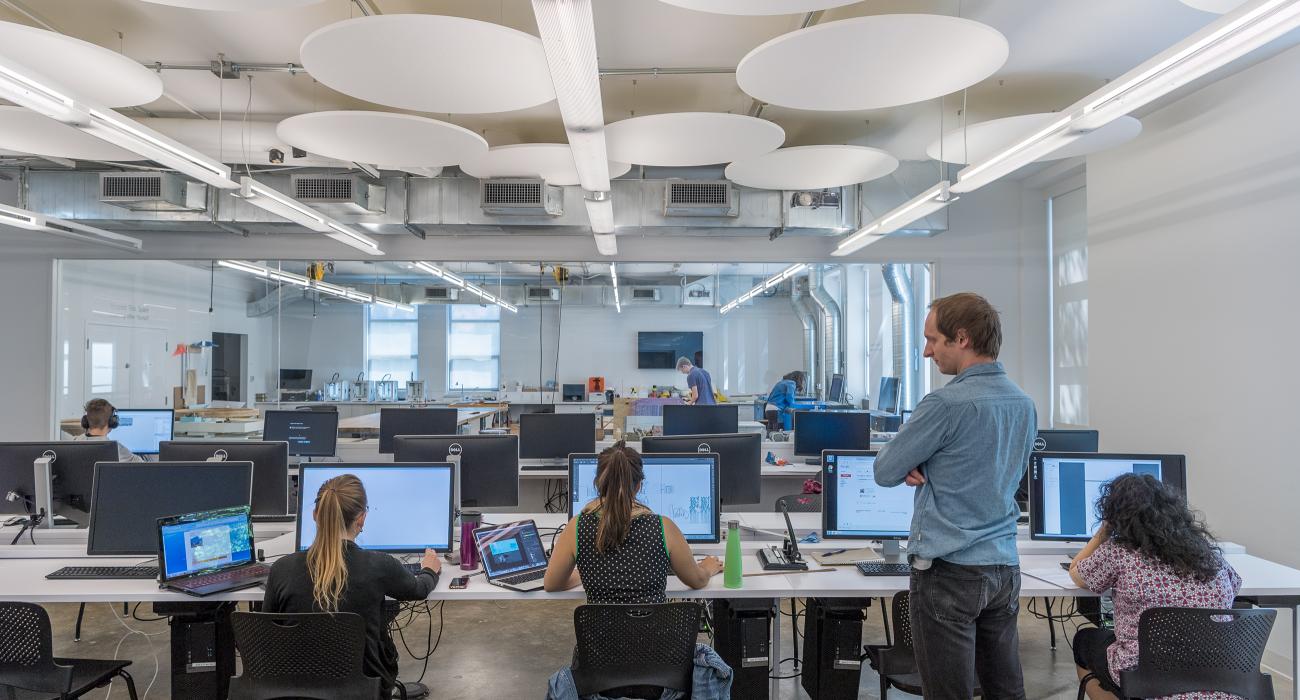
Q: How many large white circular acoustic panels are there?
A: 12